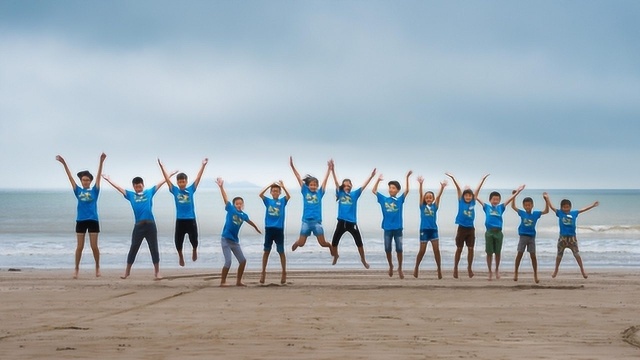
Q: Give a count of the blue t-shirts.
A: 13